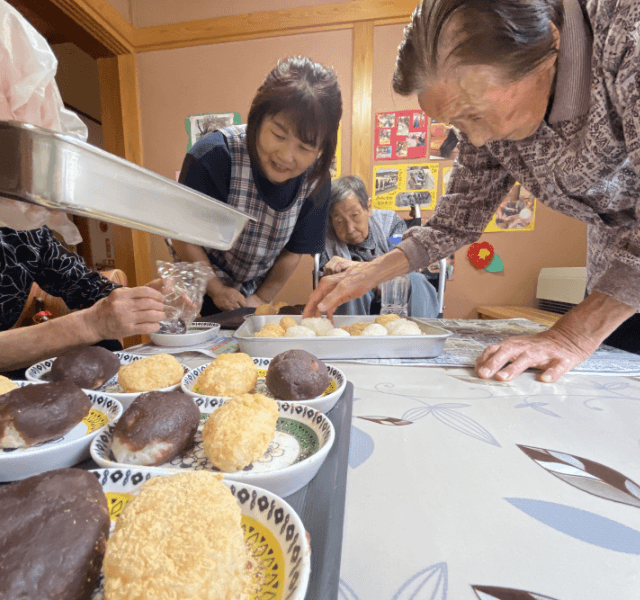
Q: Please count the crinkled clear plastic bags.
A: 1